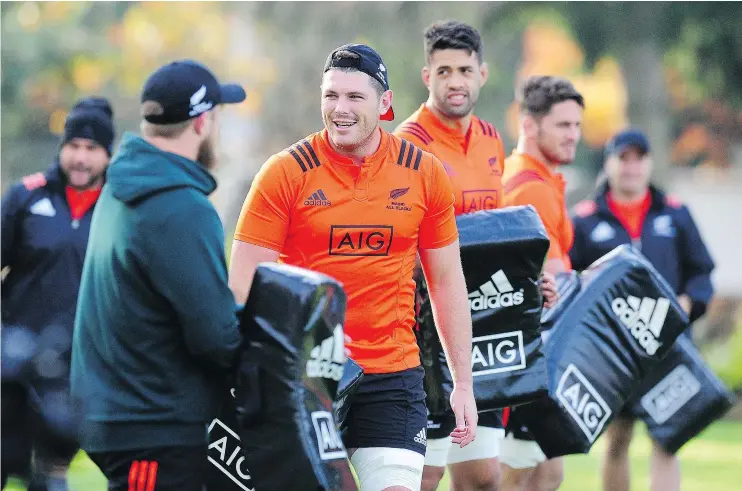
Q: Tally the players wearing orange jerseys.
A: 3